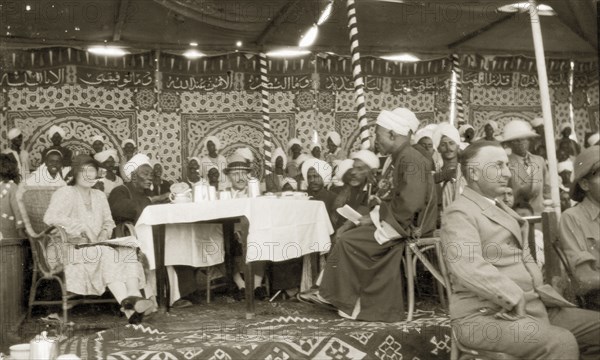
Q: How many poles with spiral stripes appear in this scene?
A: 3